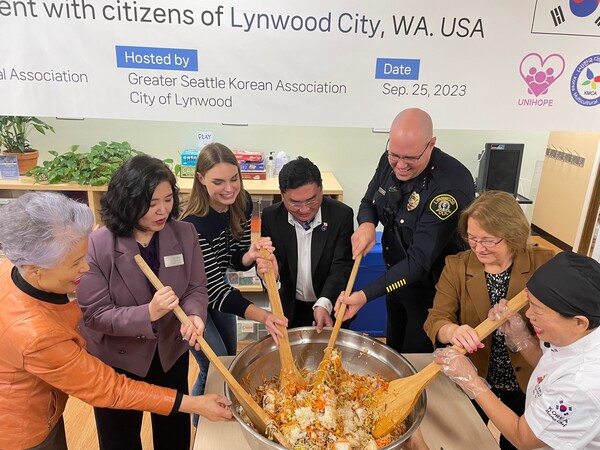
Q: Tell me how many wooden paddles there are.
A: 4